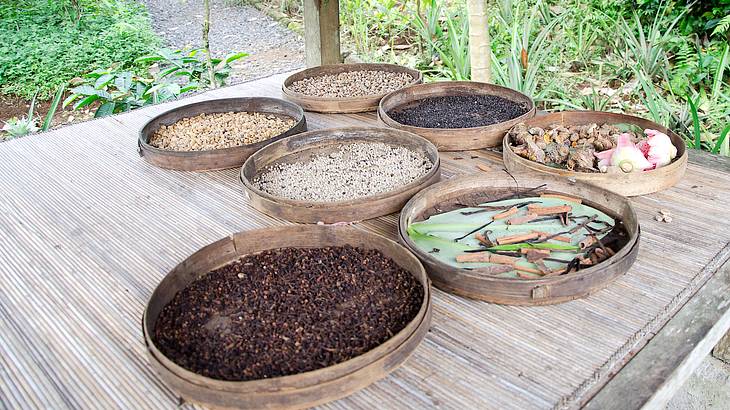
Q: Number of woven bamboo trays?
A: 7